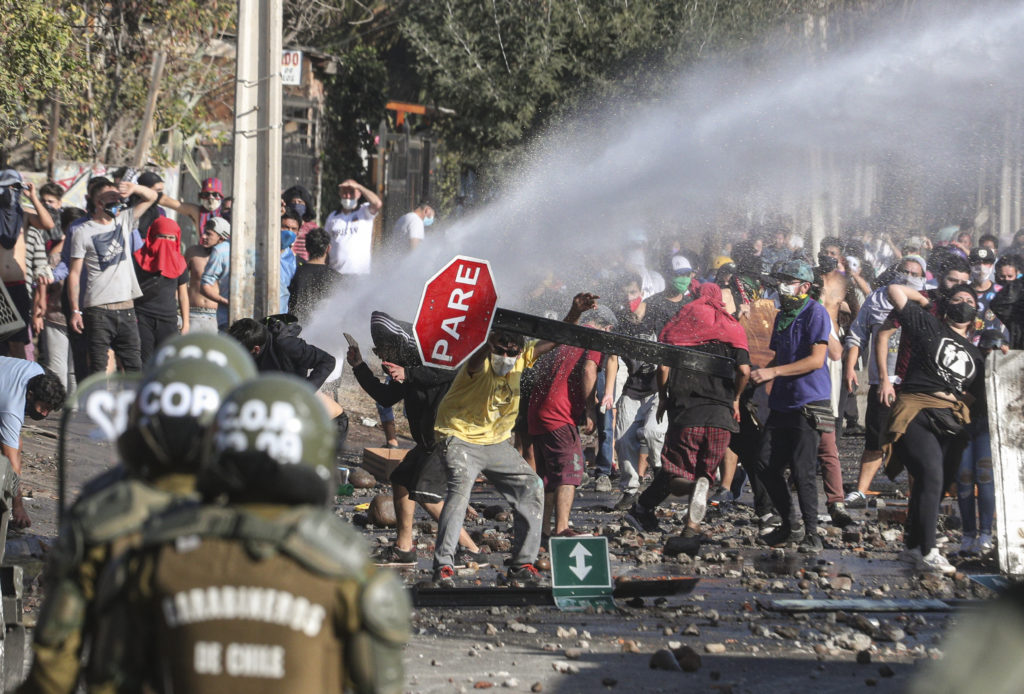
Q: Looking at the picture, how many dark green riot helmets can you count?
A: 3